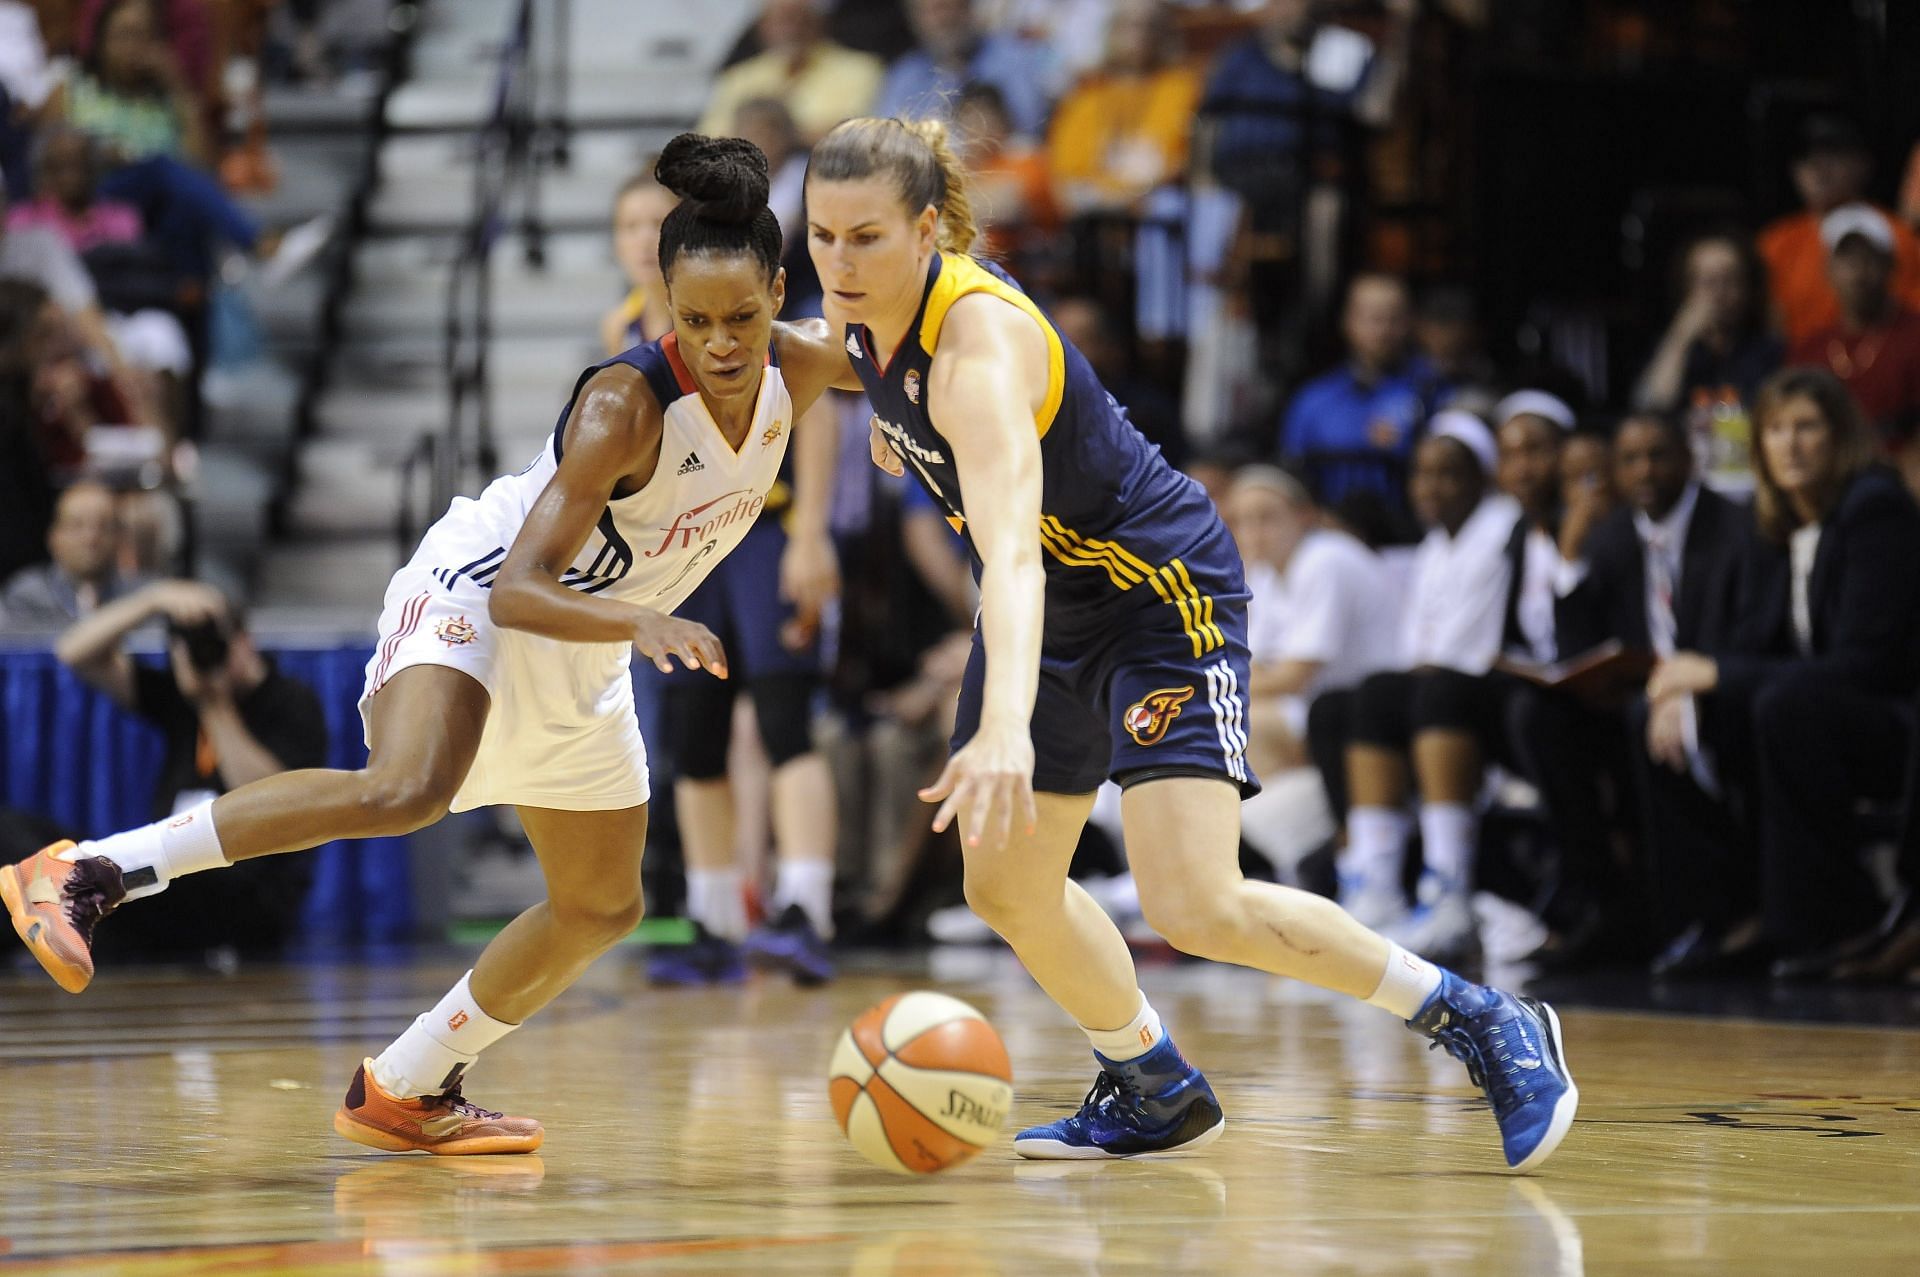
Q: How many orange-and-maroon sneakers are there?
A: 2